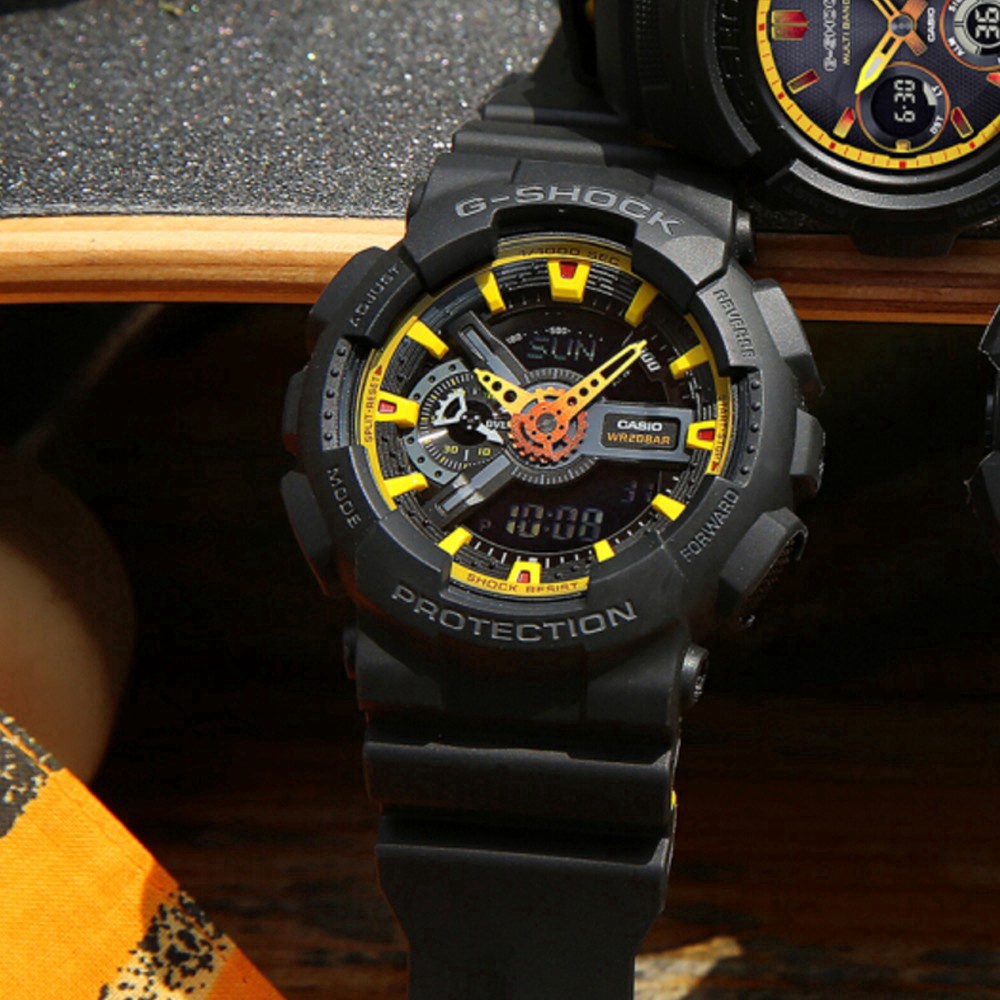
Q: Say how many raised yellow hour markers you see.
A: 12